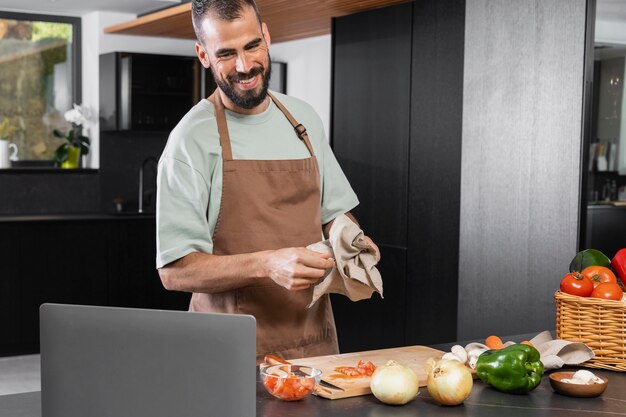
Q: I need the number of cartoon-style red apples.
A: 0